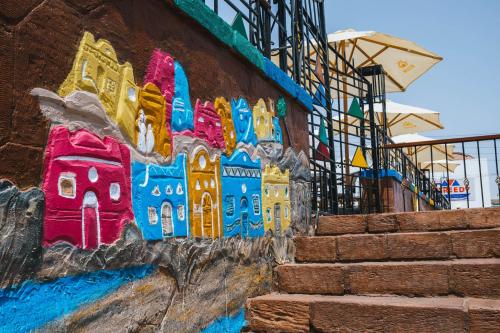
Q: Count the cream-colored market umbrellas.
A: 4